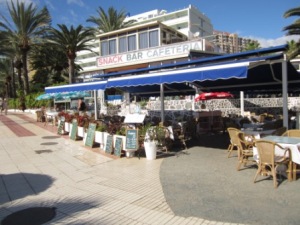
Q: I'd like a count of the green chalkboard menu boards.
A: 6